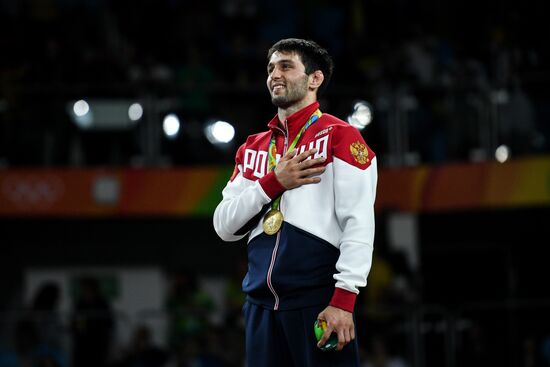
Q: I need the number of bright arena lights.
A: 6